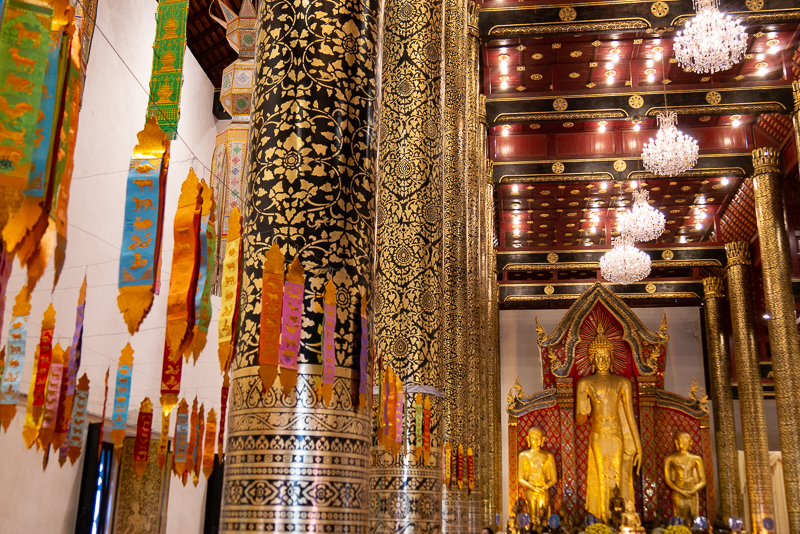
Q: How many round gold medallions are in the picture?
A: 12